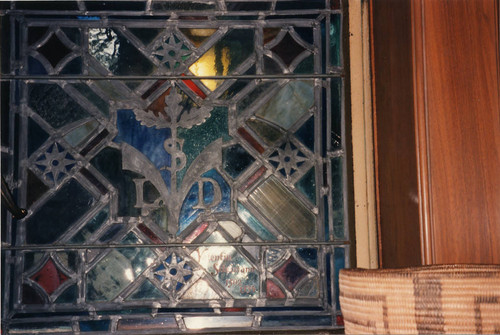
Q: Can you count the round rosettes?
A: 4